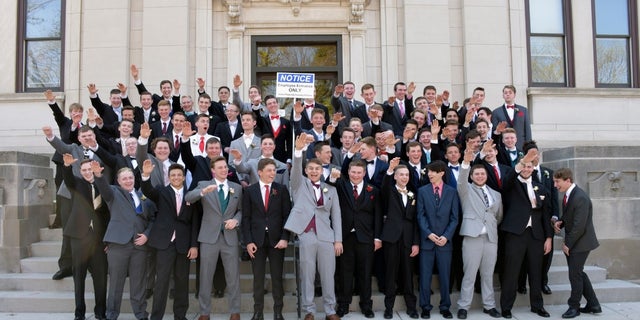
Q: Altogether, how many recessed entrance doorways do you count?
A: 1